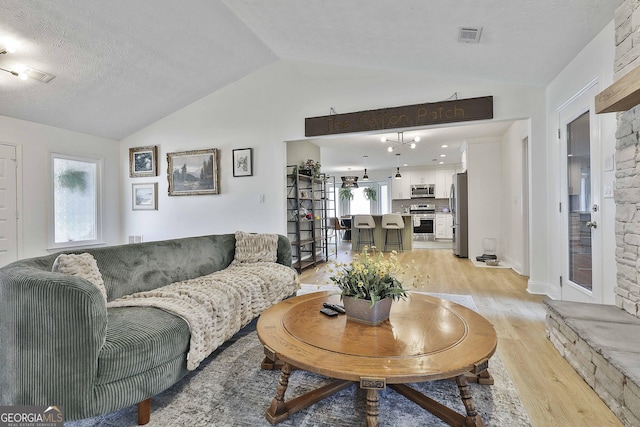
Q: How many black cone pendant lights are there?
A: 2